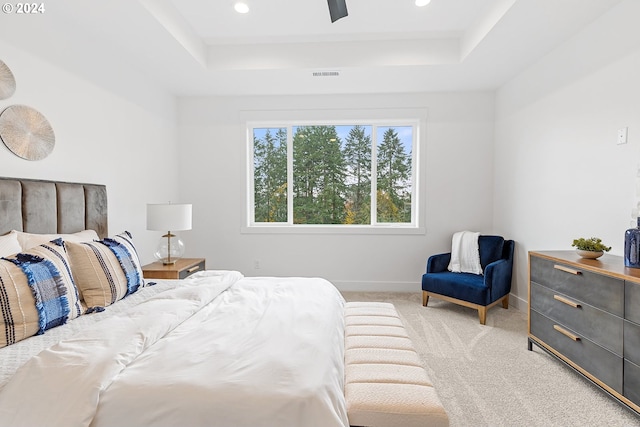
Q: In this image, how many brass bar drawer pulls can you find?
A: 4